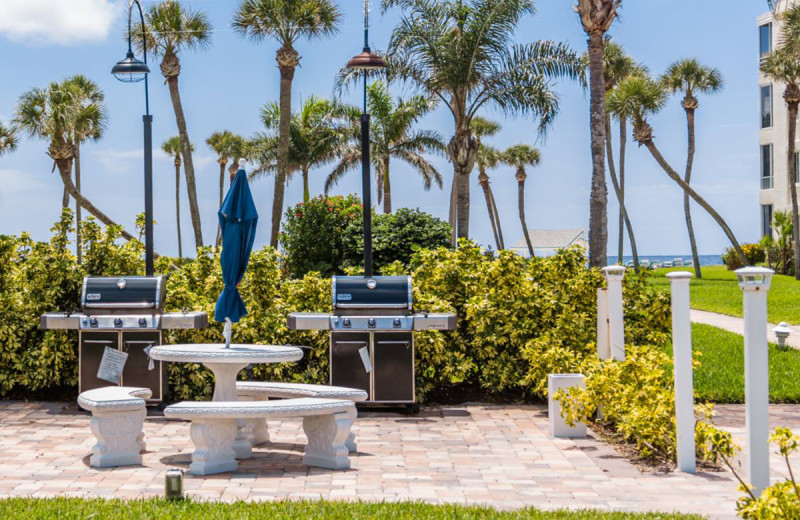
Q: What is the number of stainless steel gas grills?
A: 2